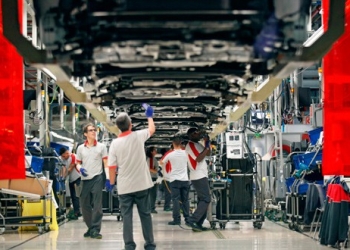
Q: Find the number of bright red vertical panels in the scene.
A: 2